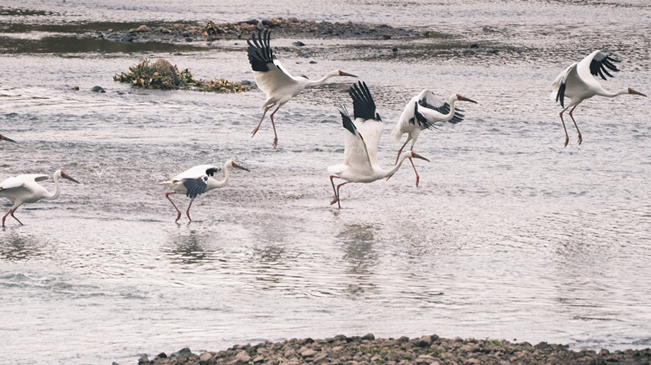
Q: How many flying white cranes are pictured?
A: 4